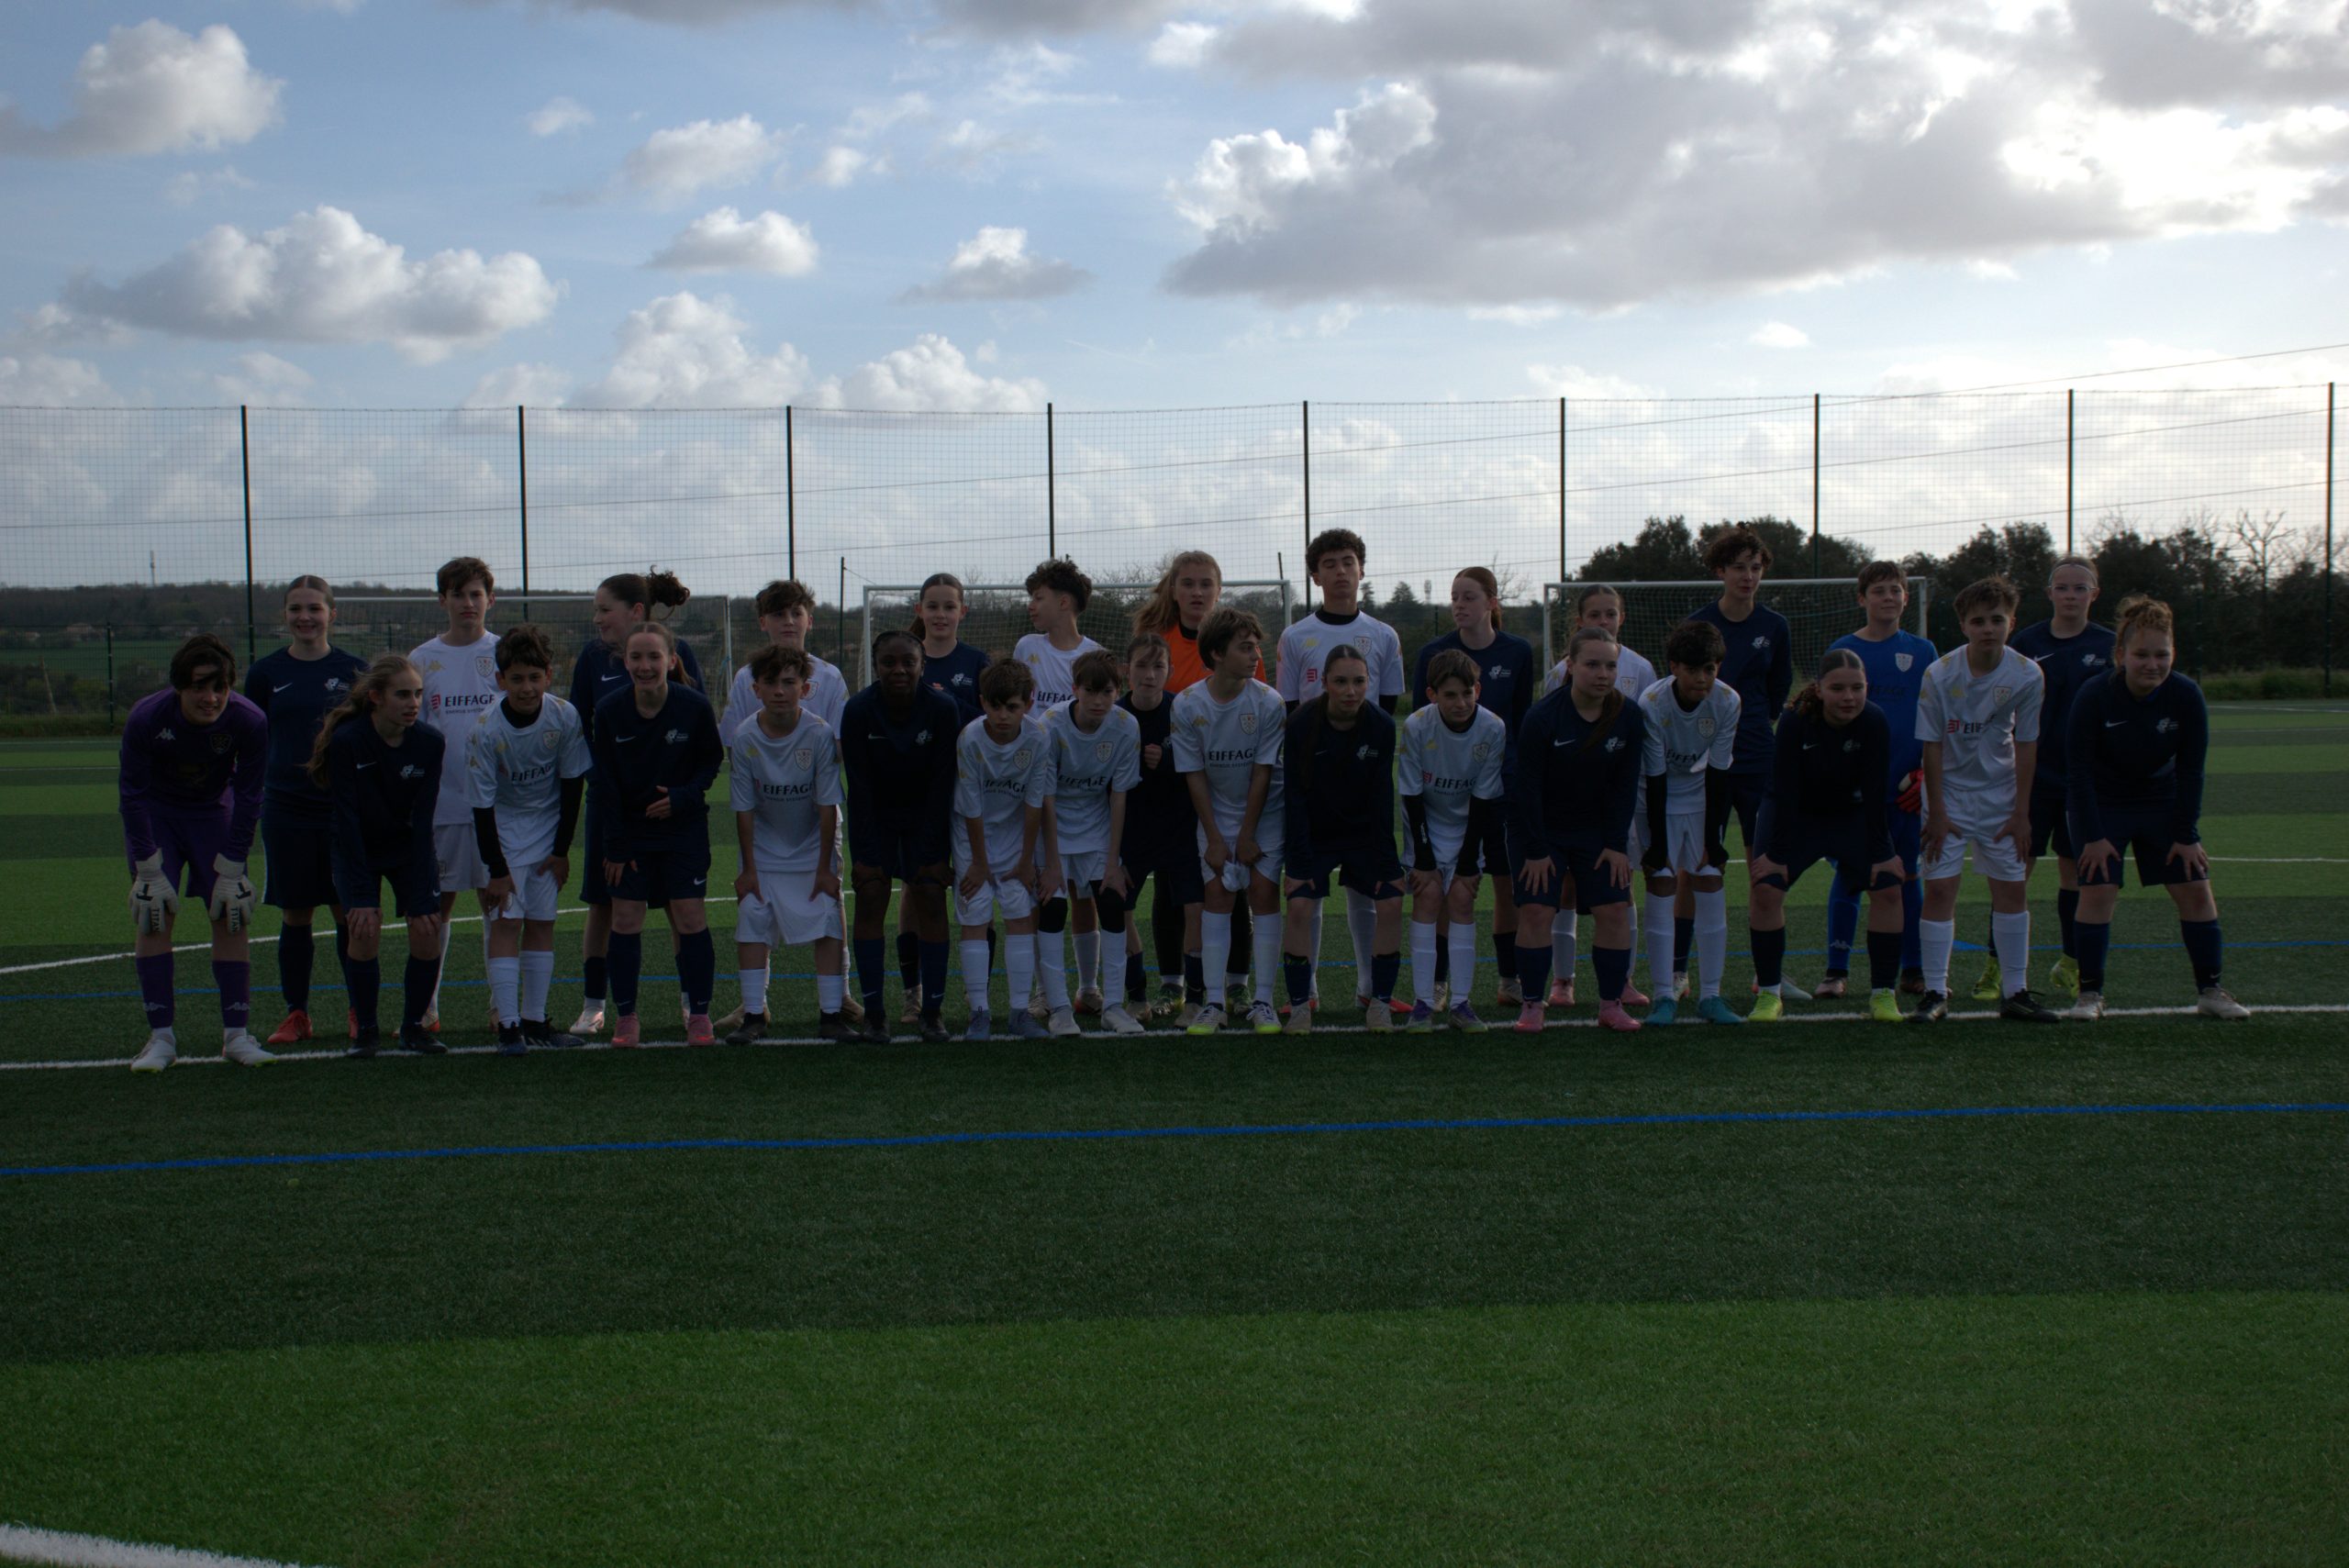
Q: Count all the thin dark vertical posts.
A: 9